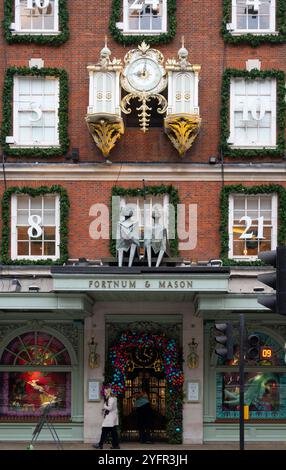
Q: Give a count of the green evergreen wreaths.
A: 8